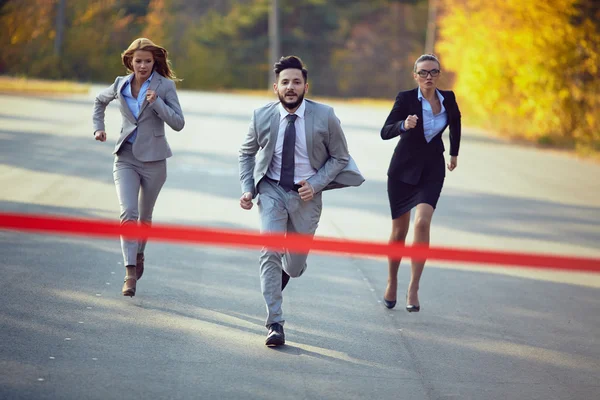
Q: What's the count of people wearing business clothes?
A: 3